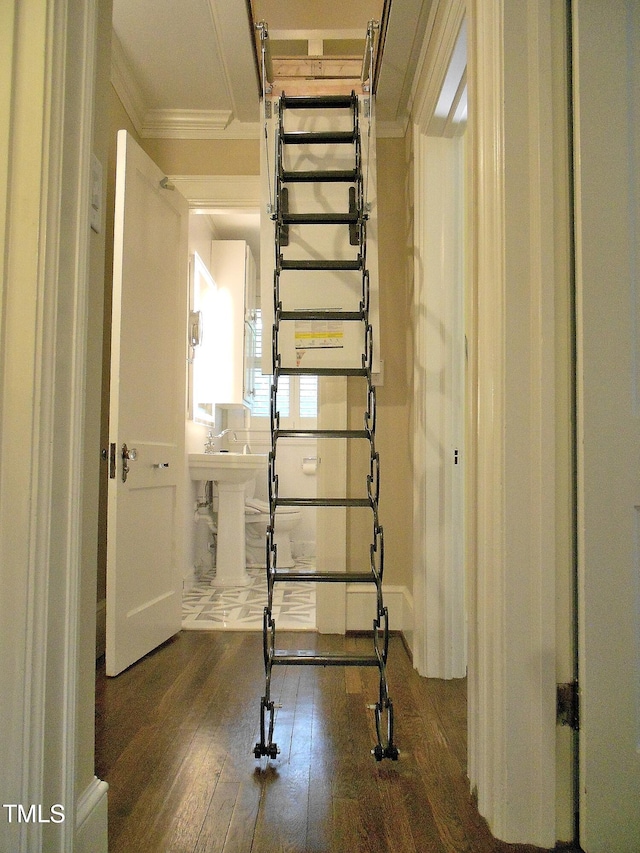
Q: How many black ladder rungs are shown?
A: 11